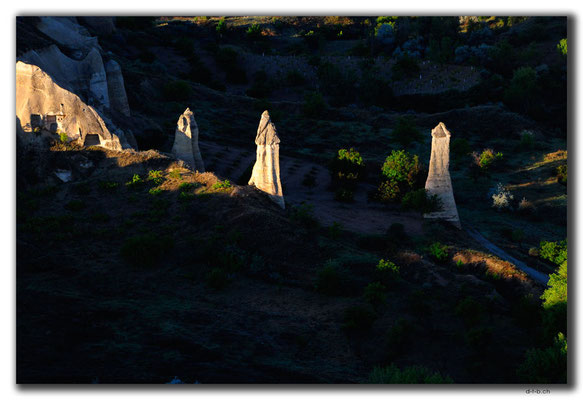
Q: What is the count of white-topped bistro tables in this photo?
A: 0